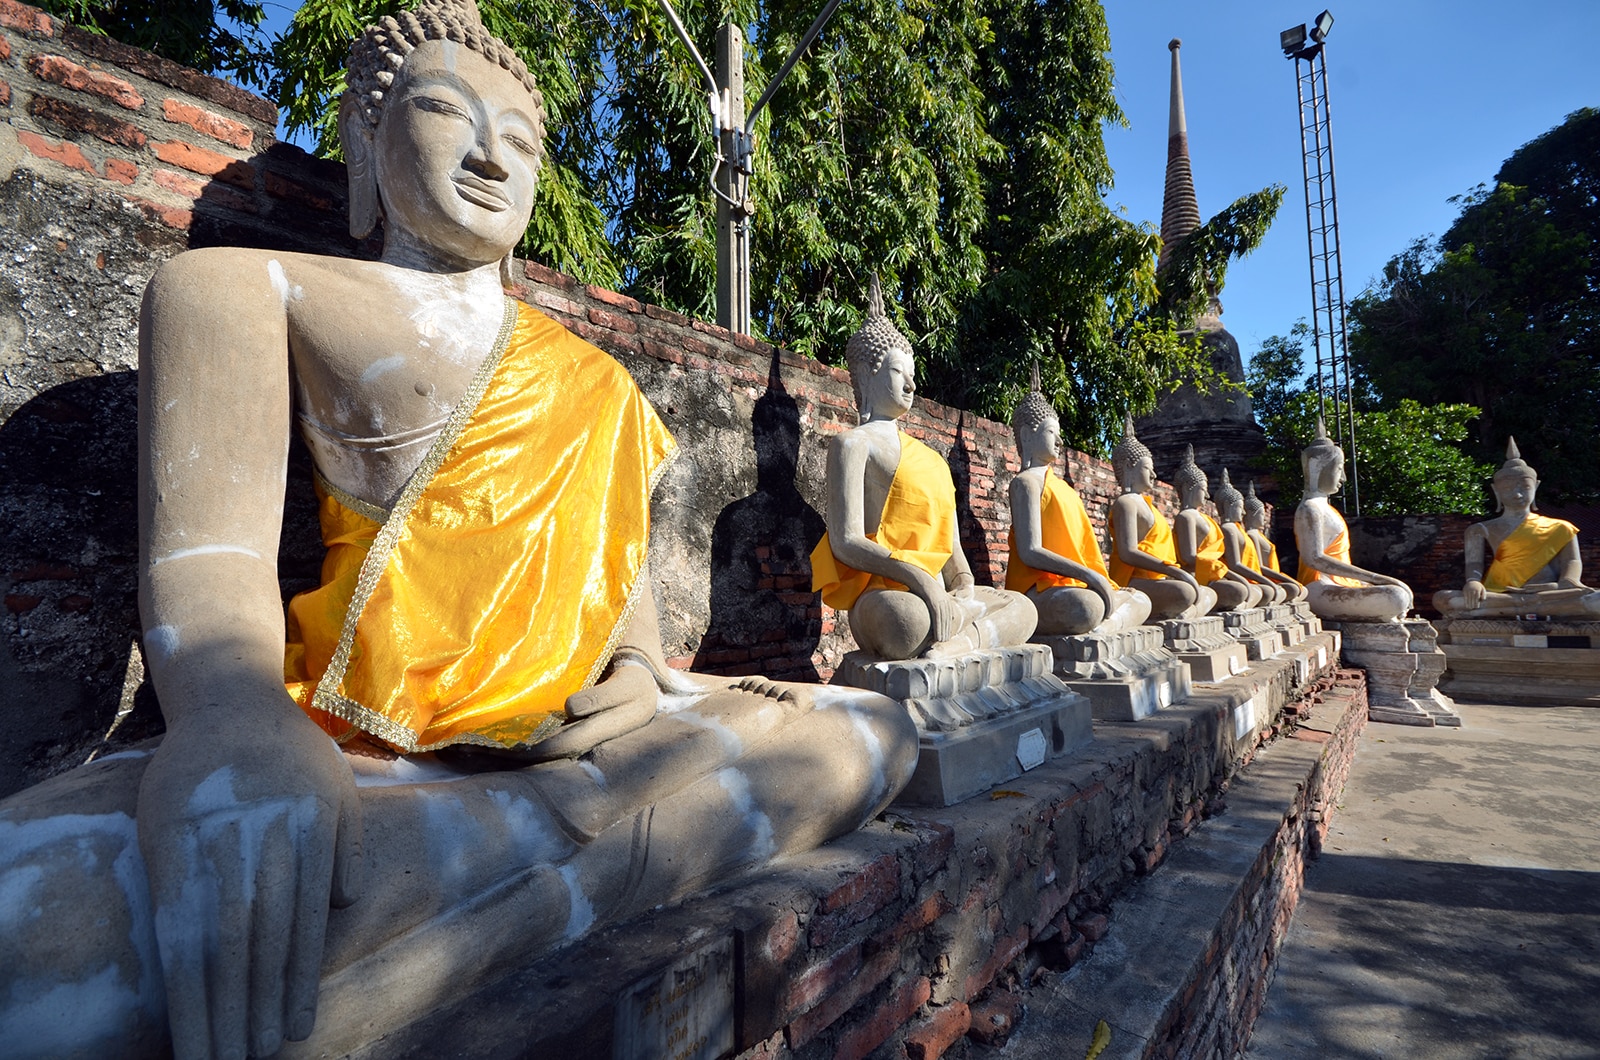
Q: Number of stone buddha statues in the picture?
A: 9